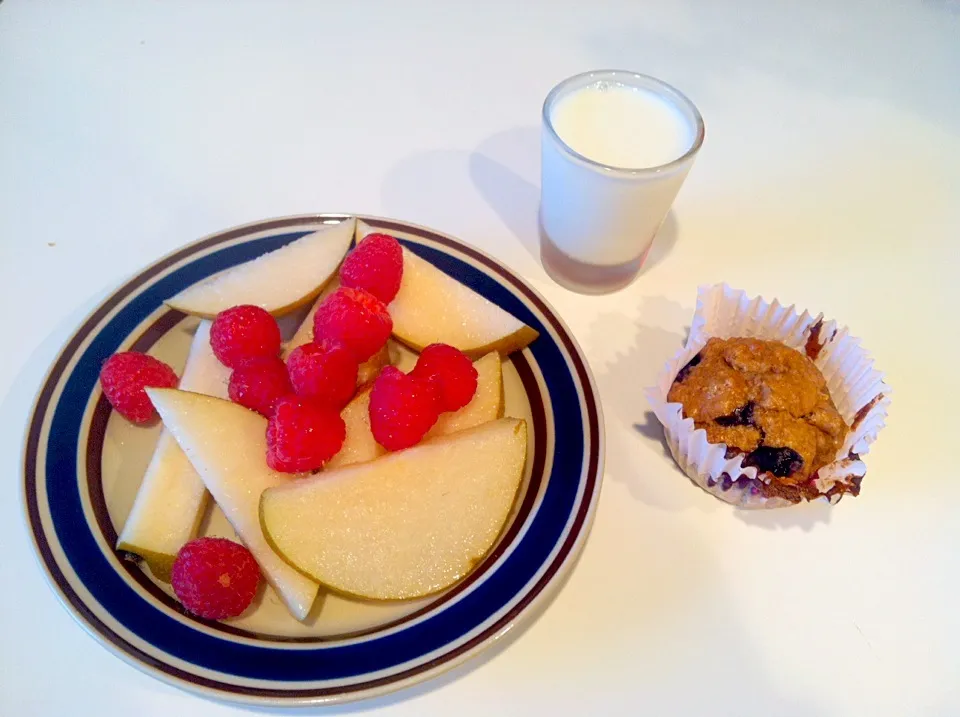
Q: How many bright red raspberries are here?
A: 10